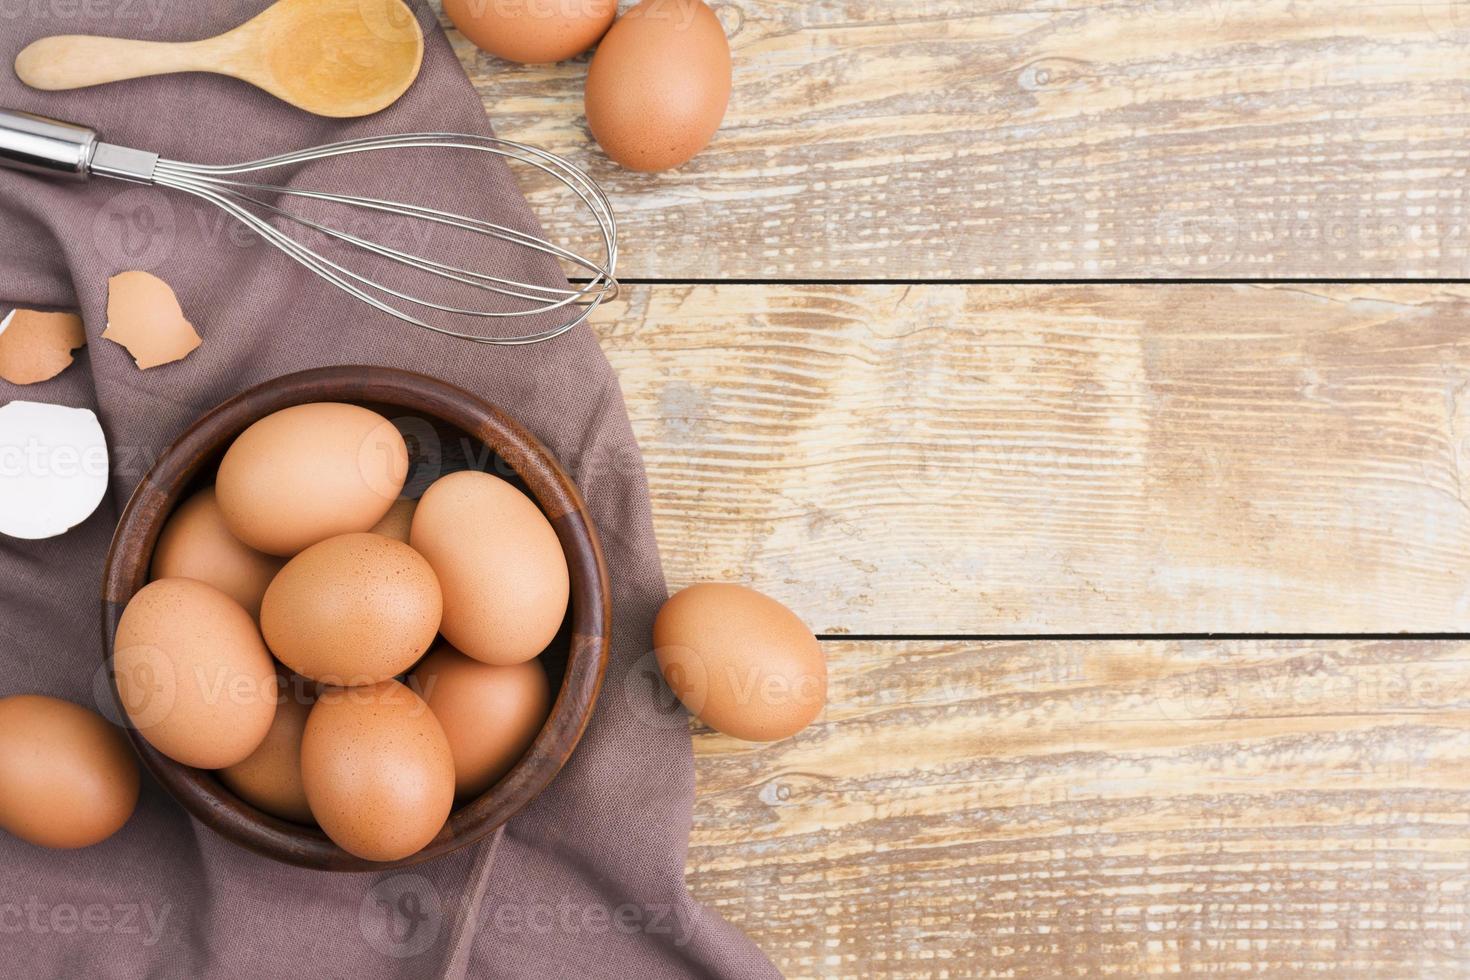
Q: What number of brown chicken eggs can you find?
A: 13